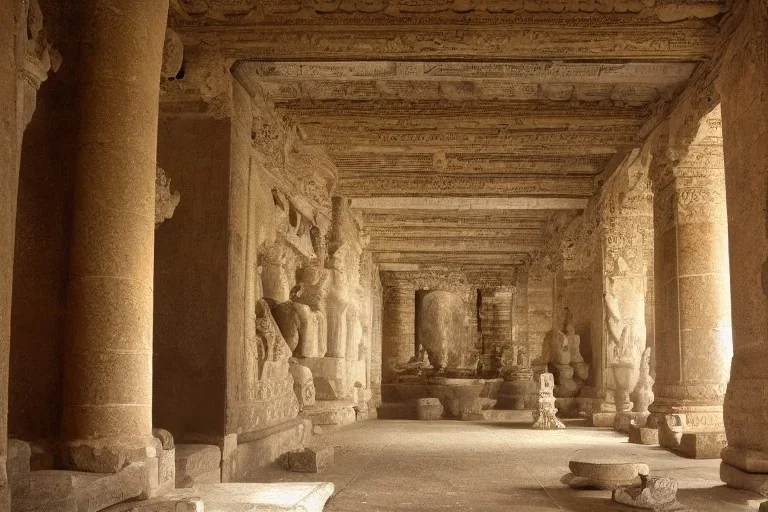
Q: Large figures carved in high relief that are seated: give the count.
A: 2